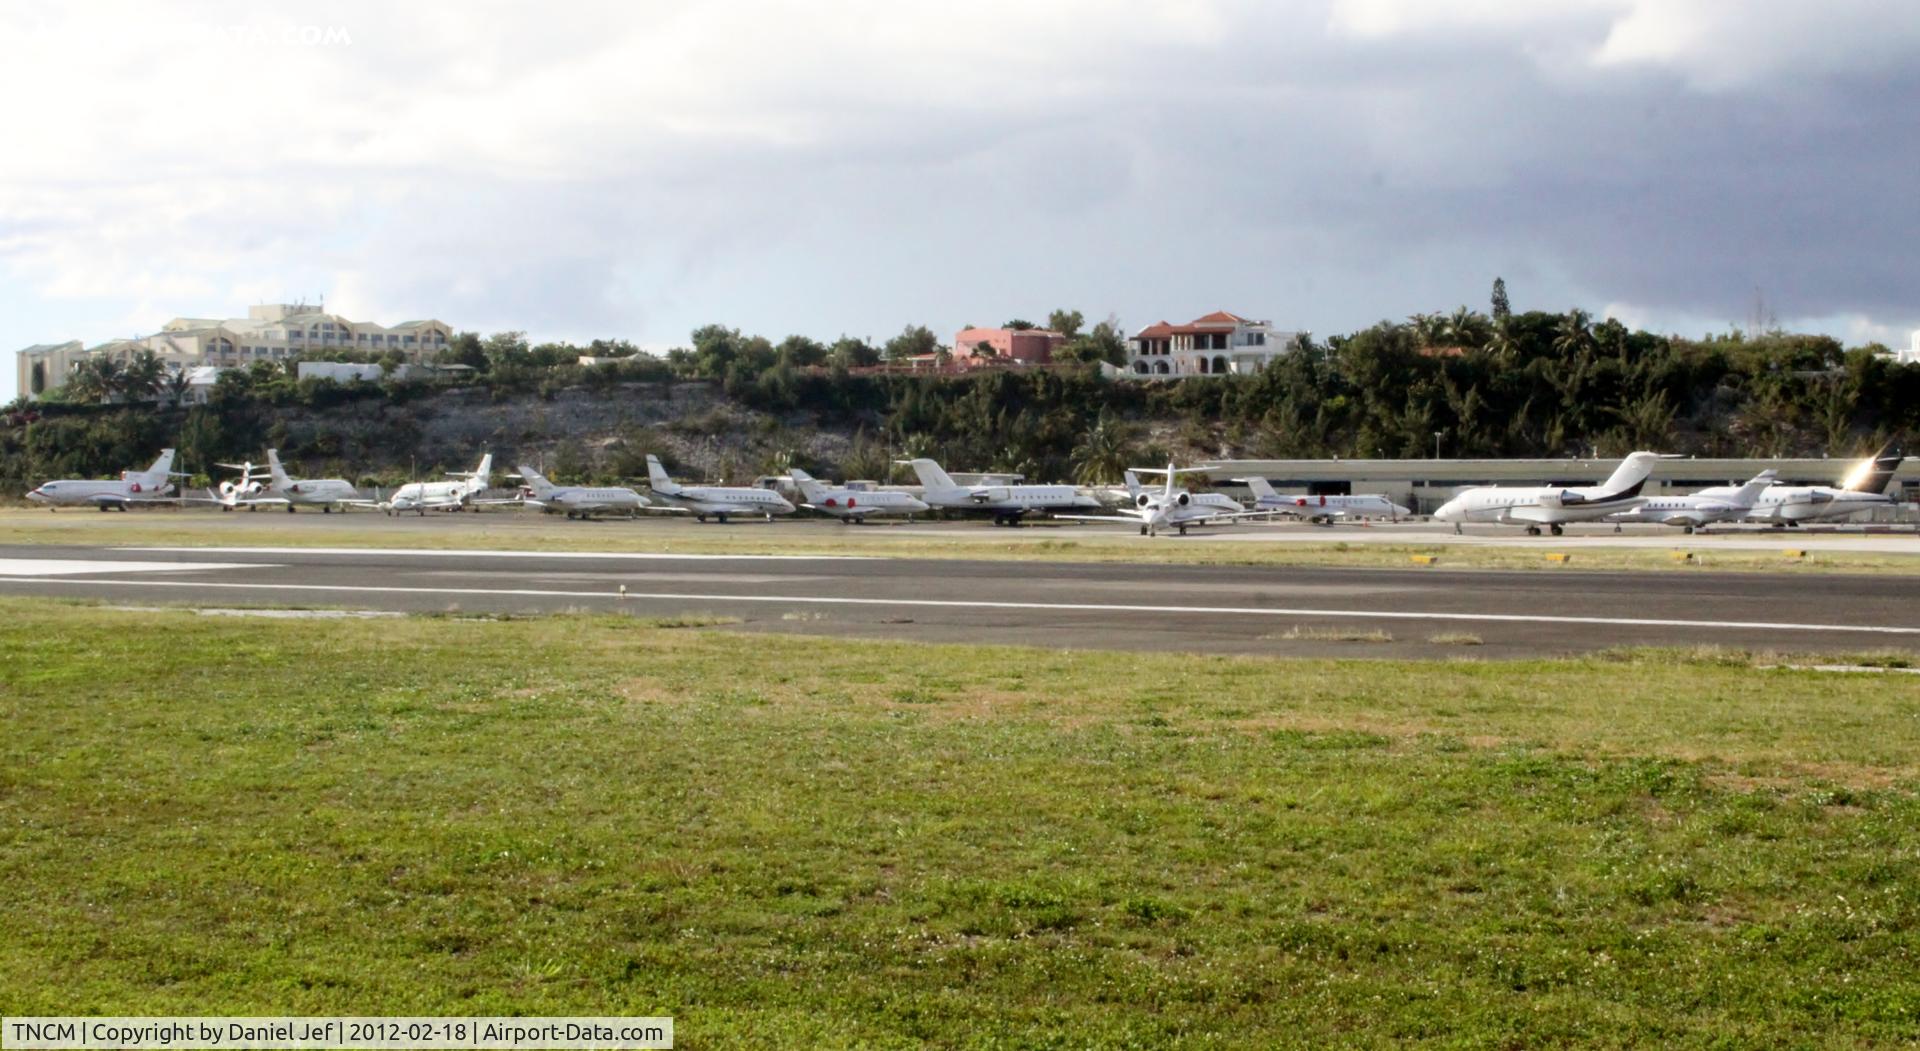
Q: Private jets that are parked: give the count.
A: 15